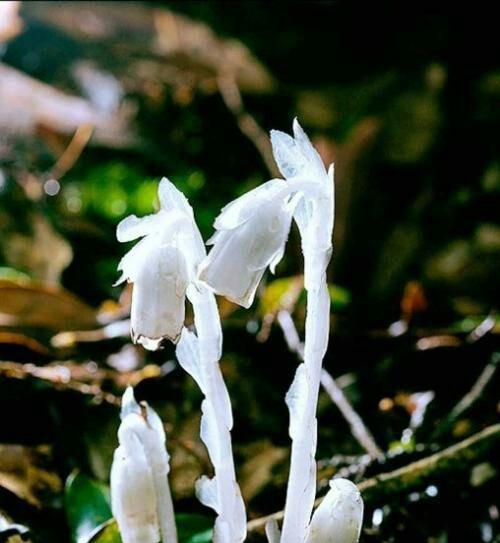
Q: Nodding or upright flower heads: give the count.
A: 4